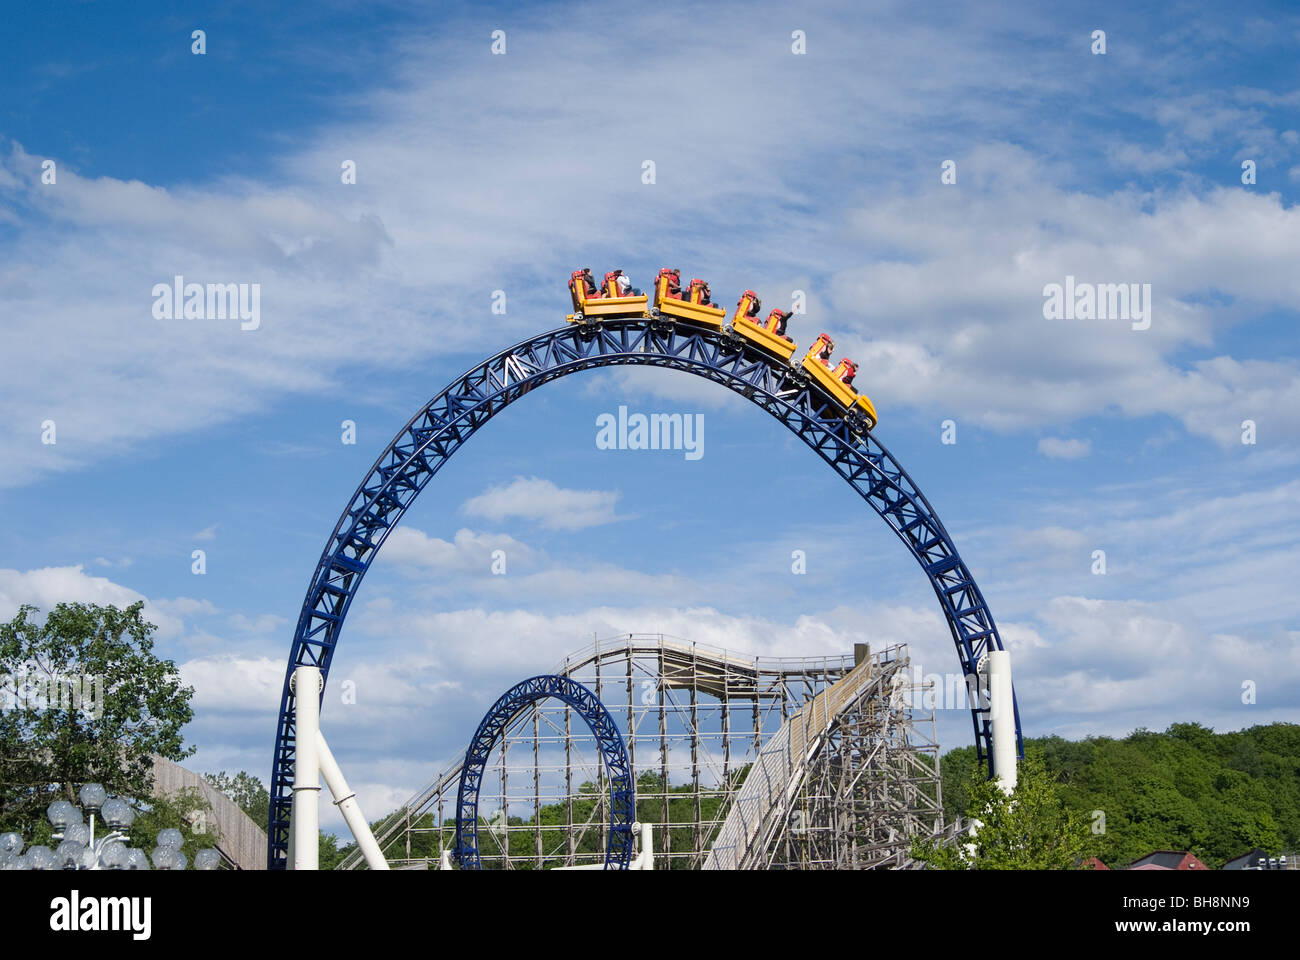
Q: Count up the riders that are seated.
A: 8